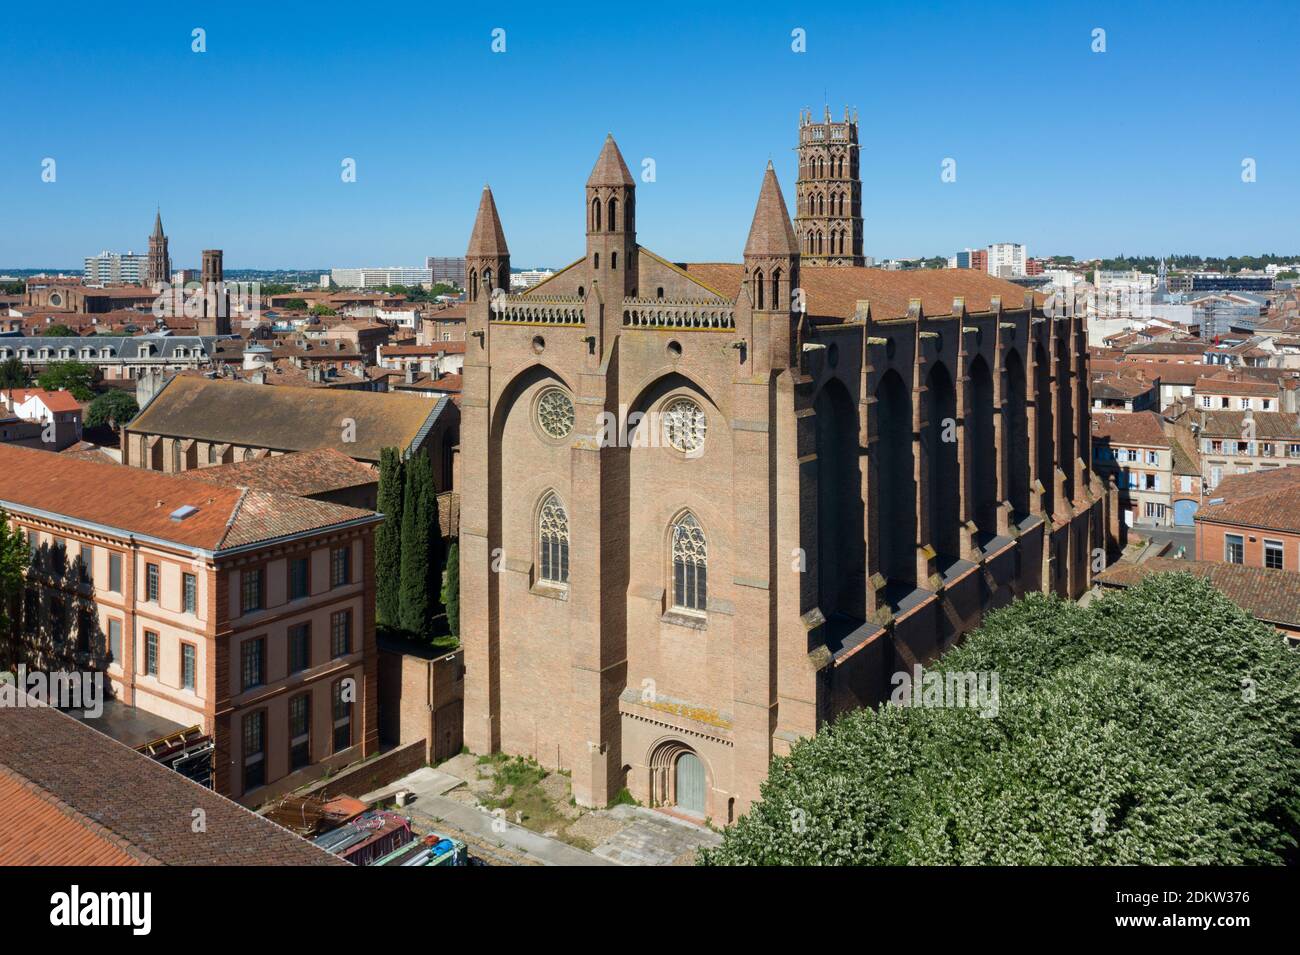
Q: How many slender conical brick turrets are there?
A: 3